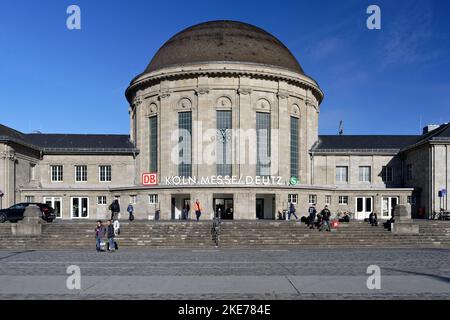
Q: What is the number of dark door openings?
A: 3